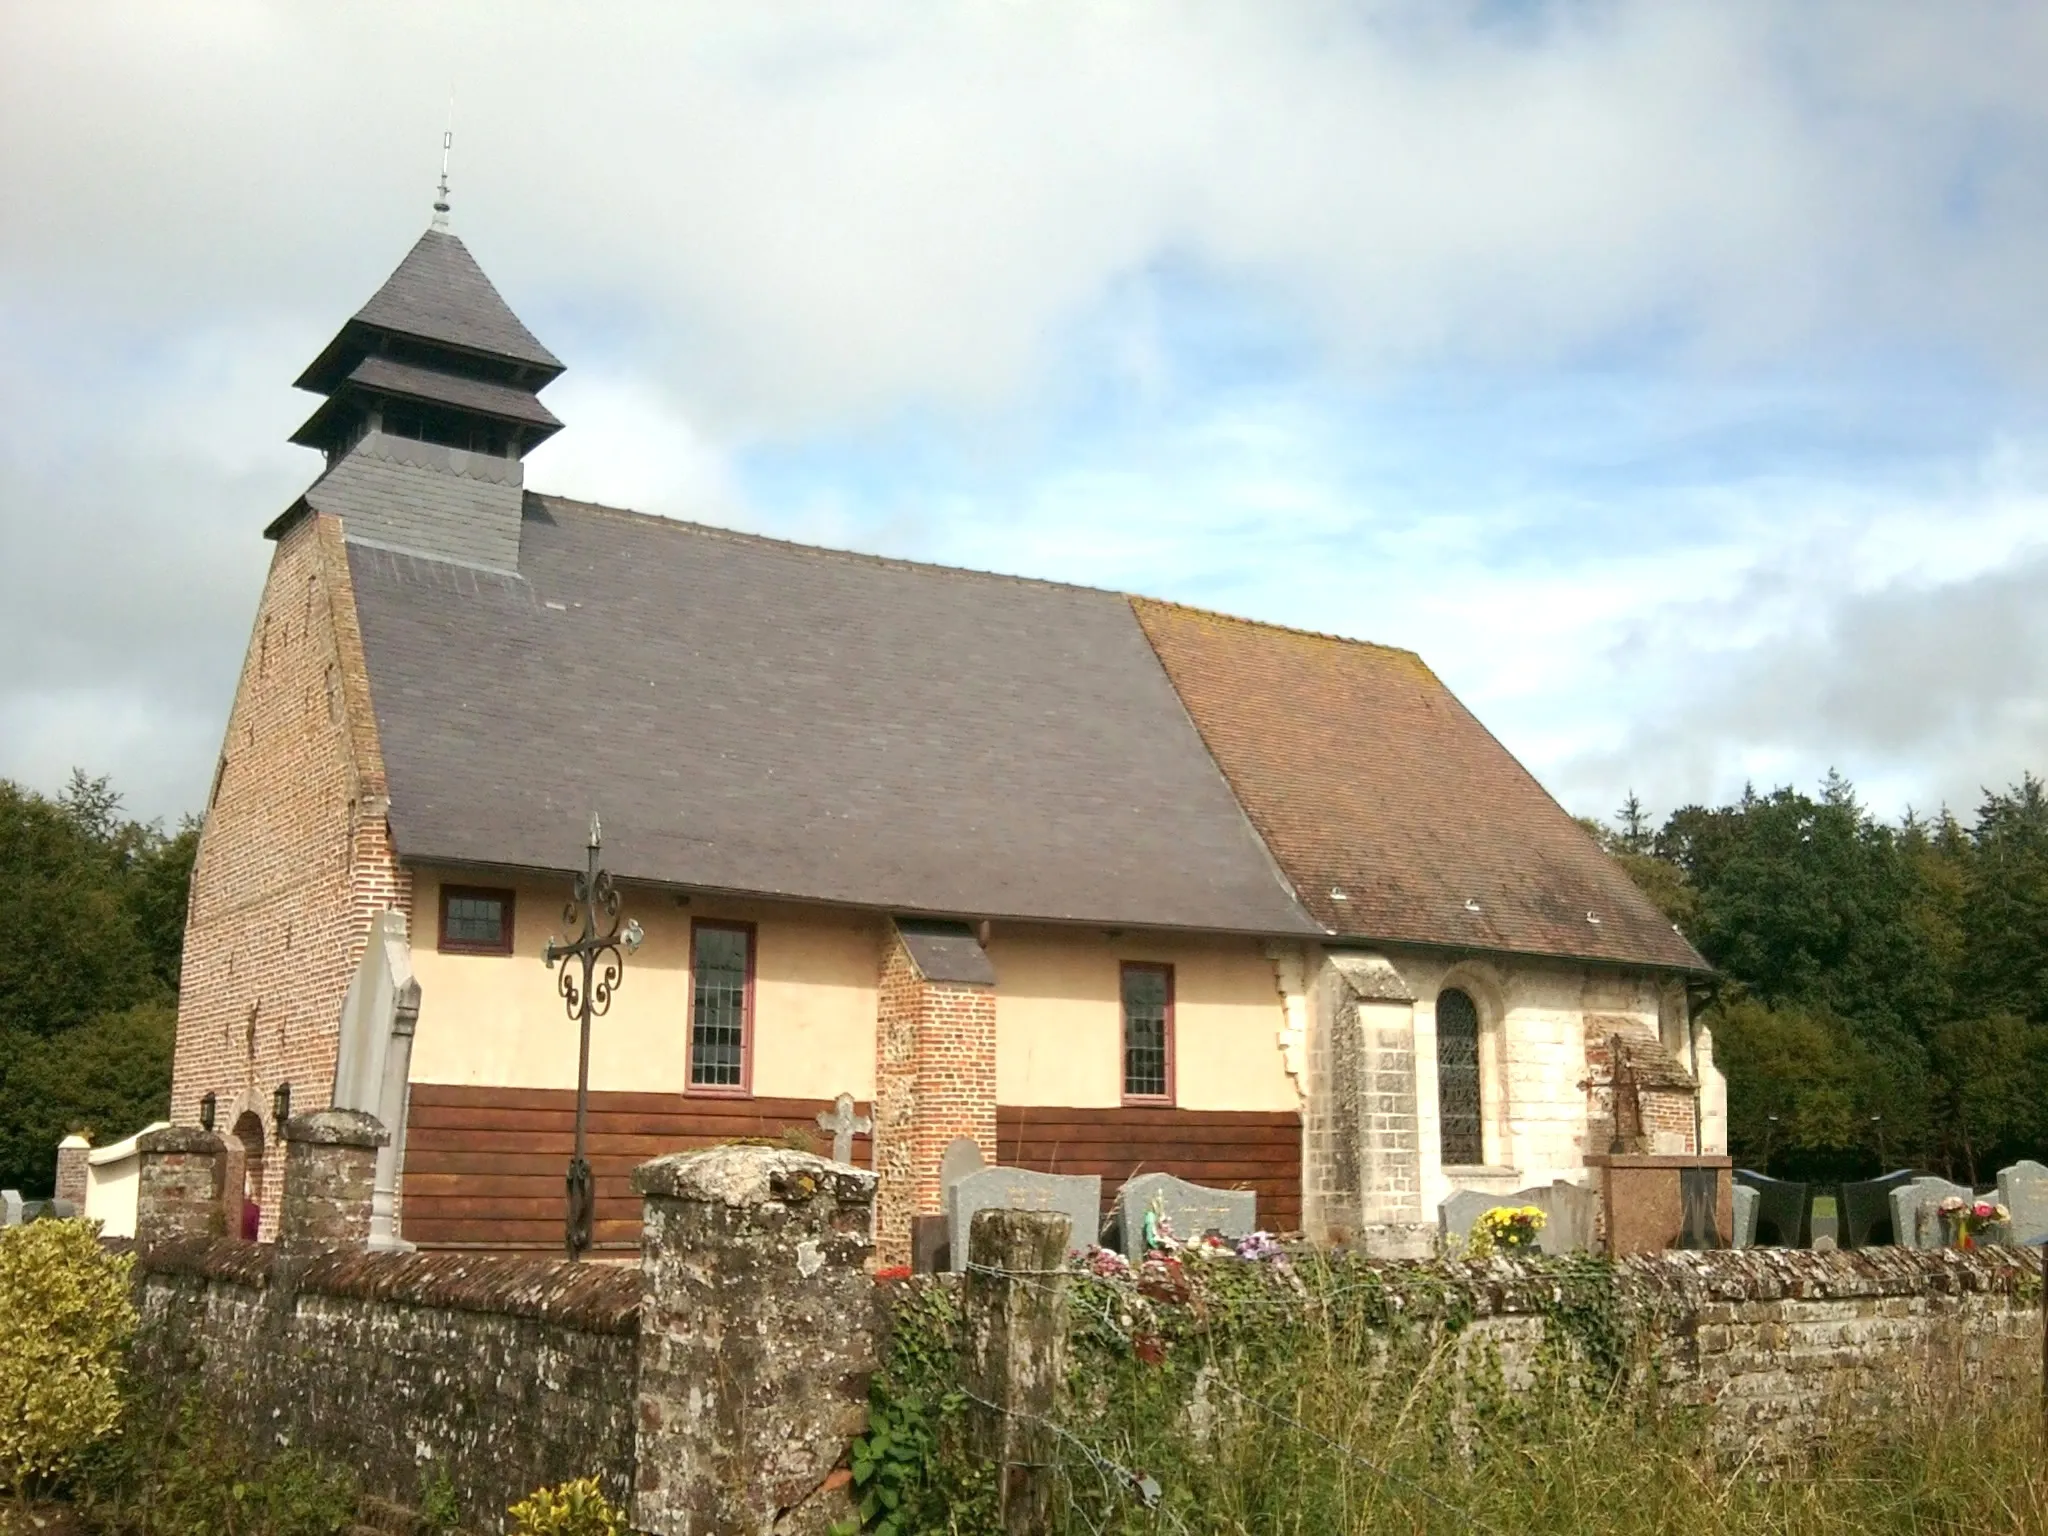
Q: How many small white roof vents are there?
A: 3